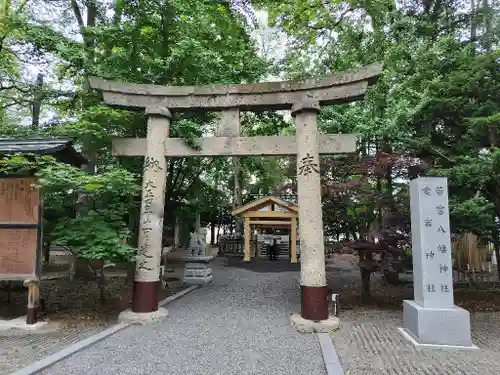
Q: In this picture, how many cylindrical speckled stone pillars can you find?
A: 2